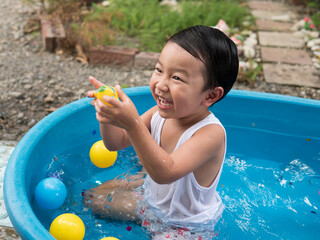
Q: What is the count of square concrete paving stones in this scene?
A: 6